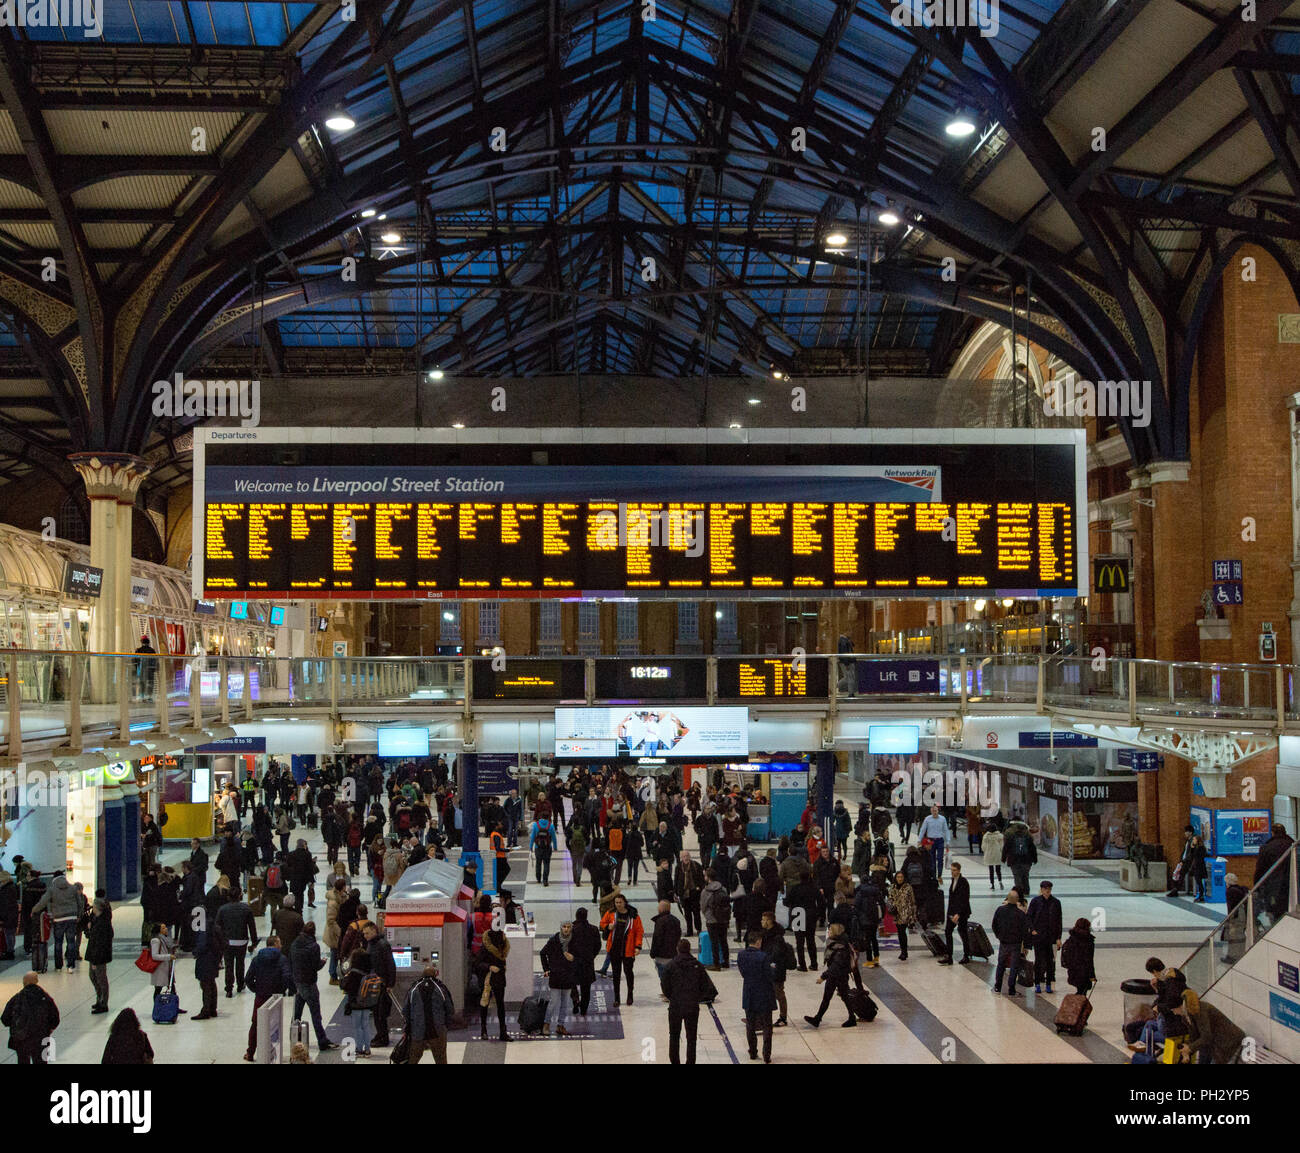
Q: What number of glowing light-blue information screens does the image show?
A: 2